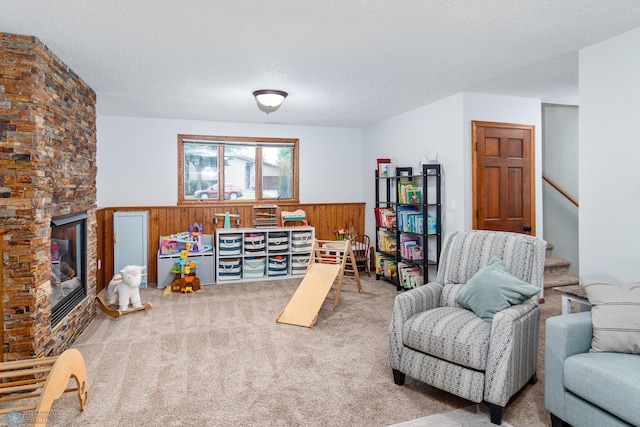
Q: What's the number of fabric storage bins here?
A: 8